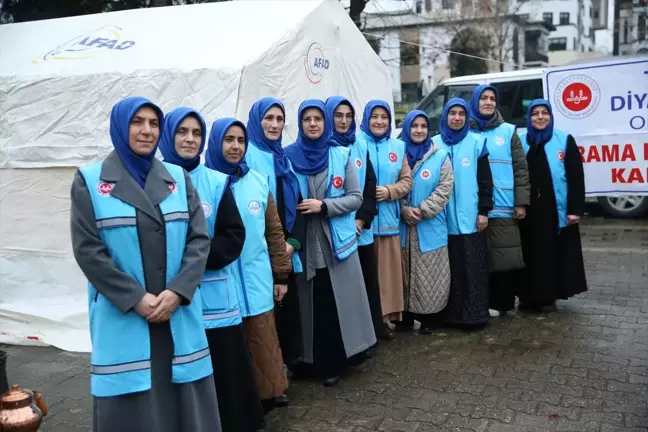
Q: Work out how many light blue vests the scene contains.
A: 11